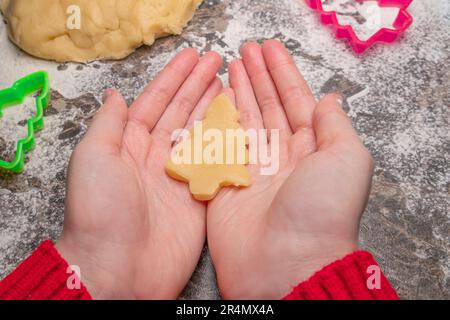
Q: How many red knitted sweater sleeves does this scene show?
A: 2